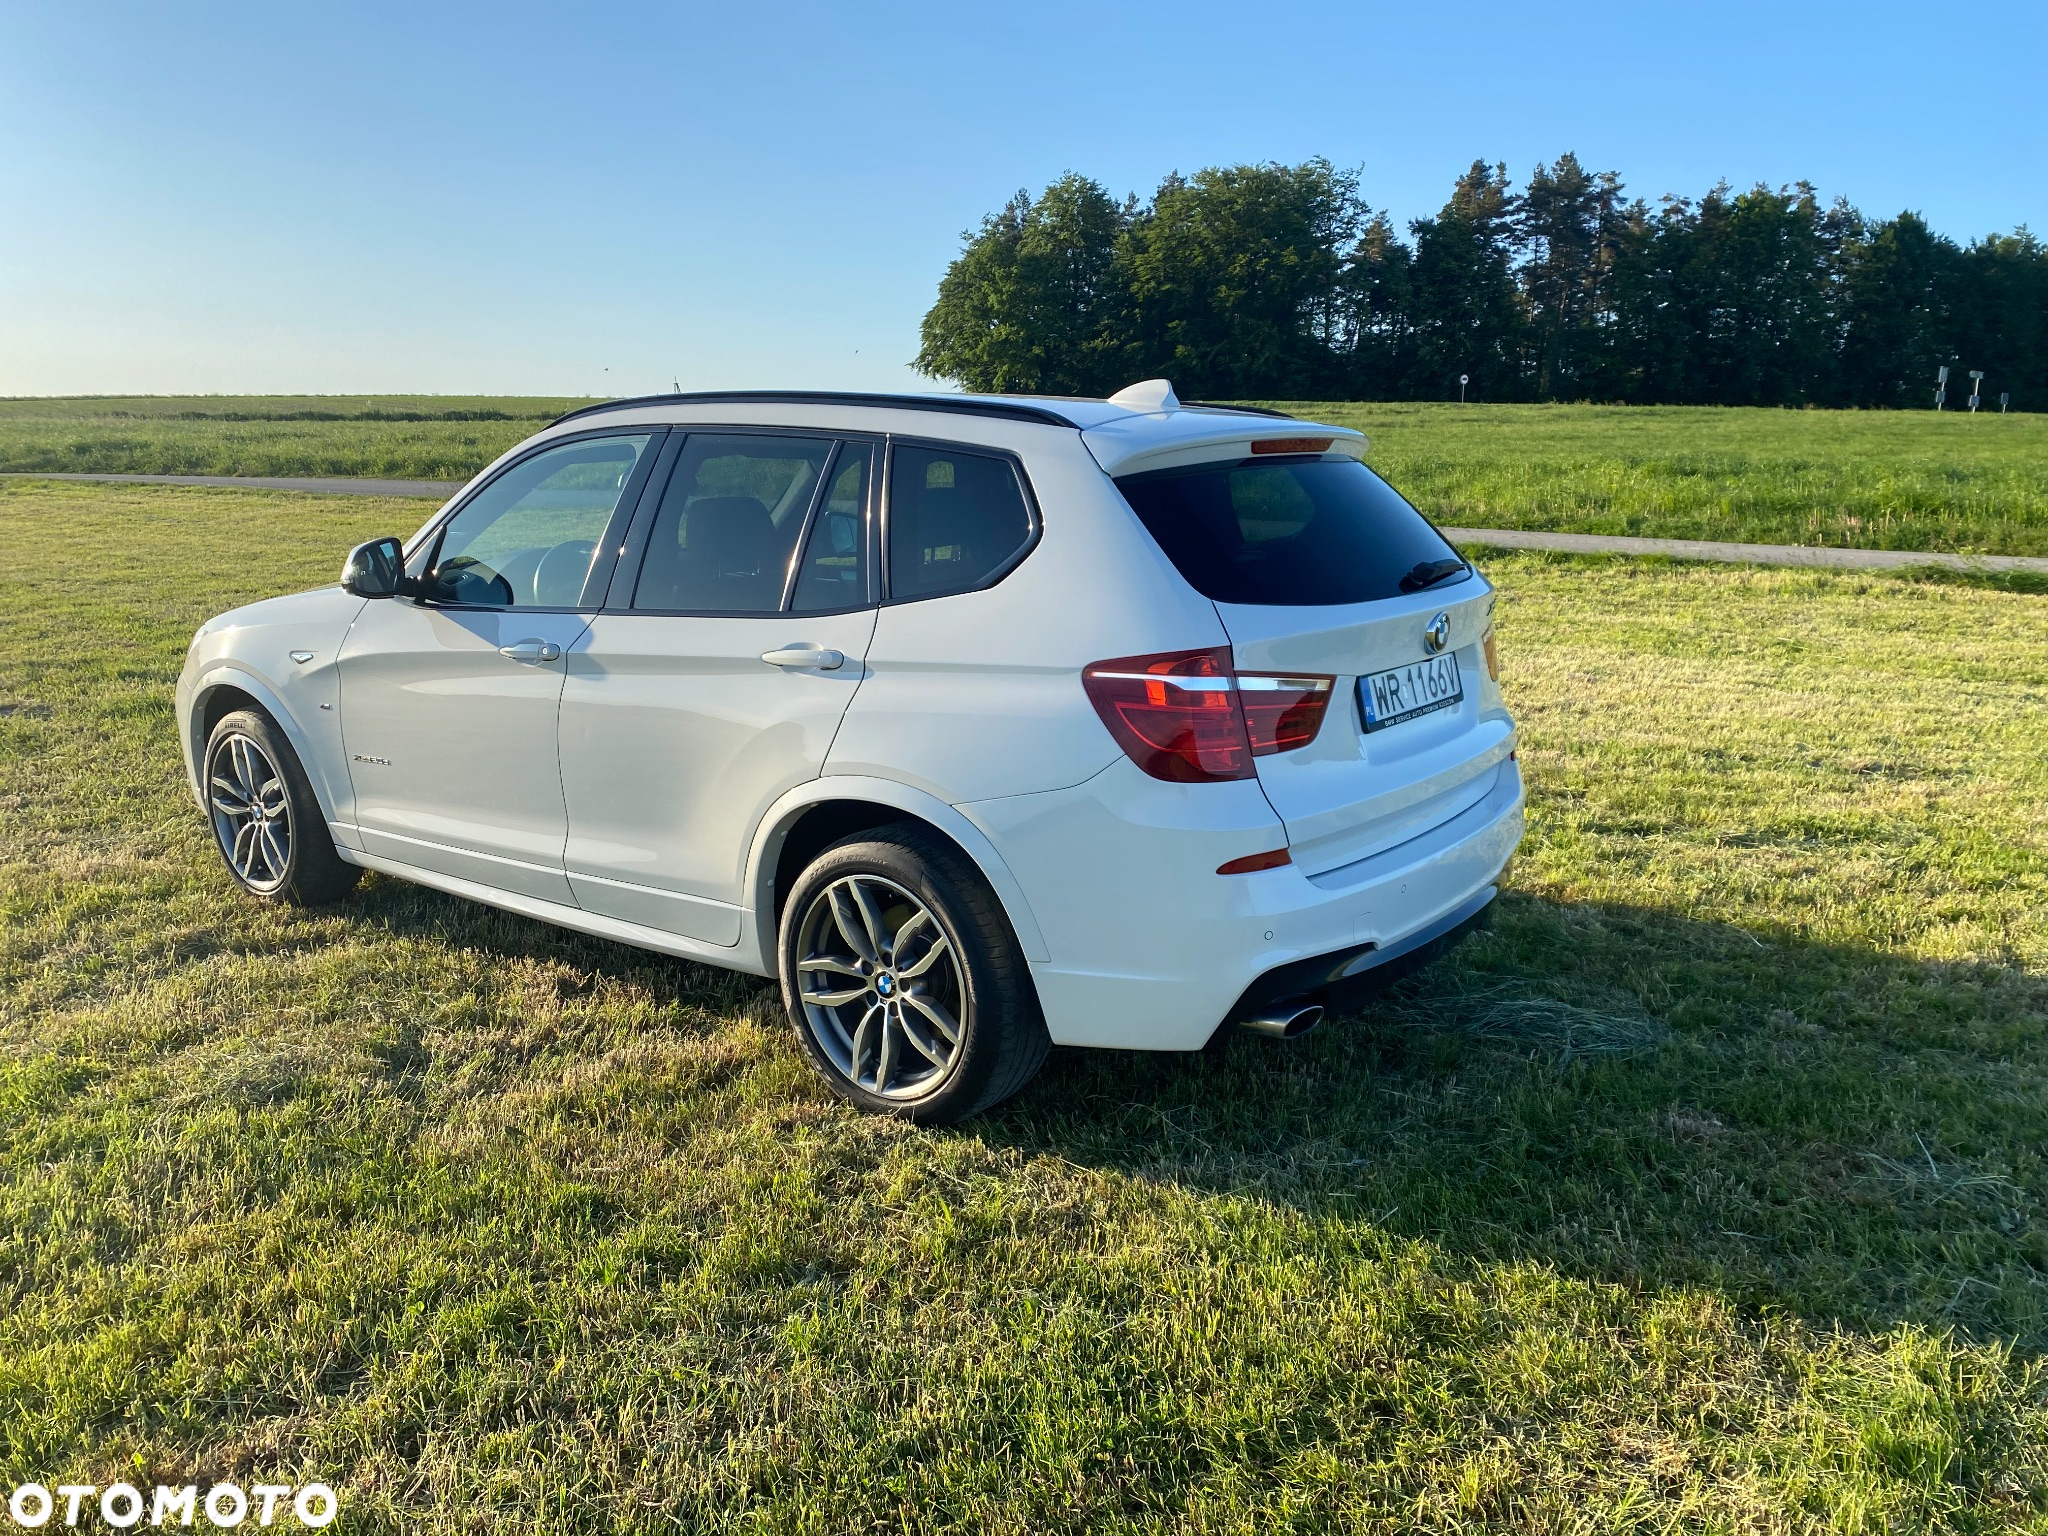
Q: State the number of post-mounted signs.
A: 4